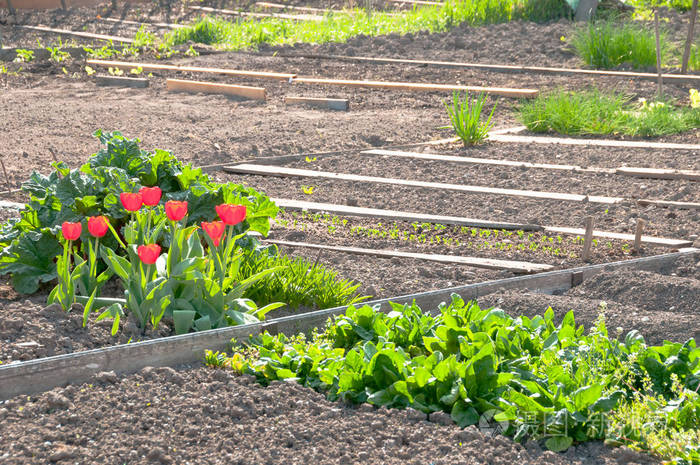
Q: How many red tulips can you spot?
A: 8